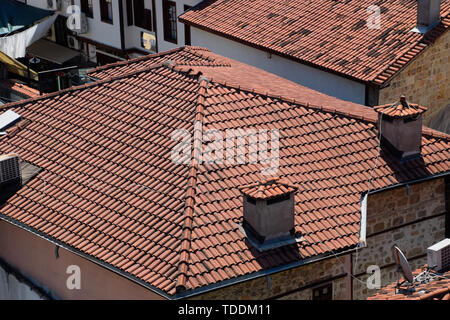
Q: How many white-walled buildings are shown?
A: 2